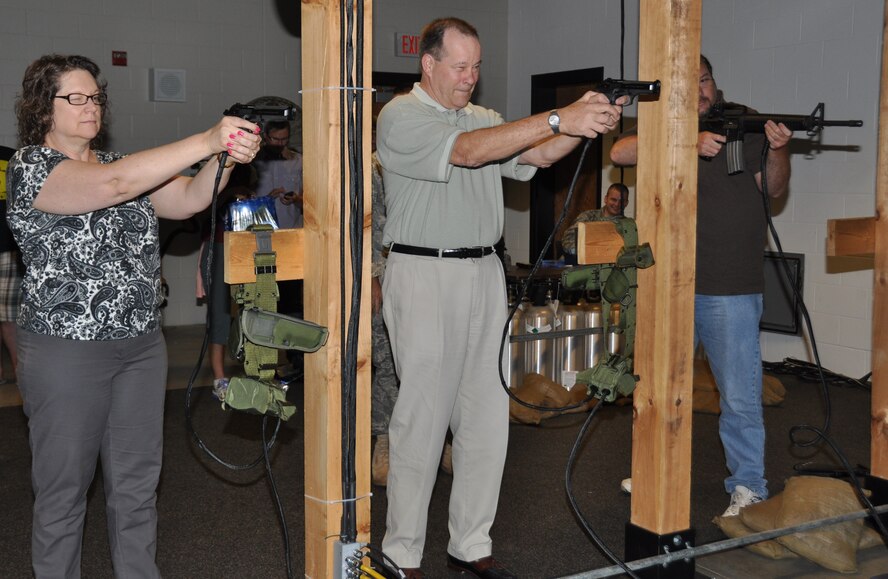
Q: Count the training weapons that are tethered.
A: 3